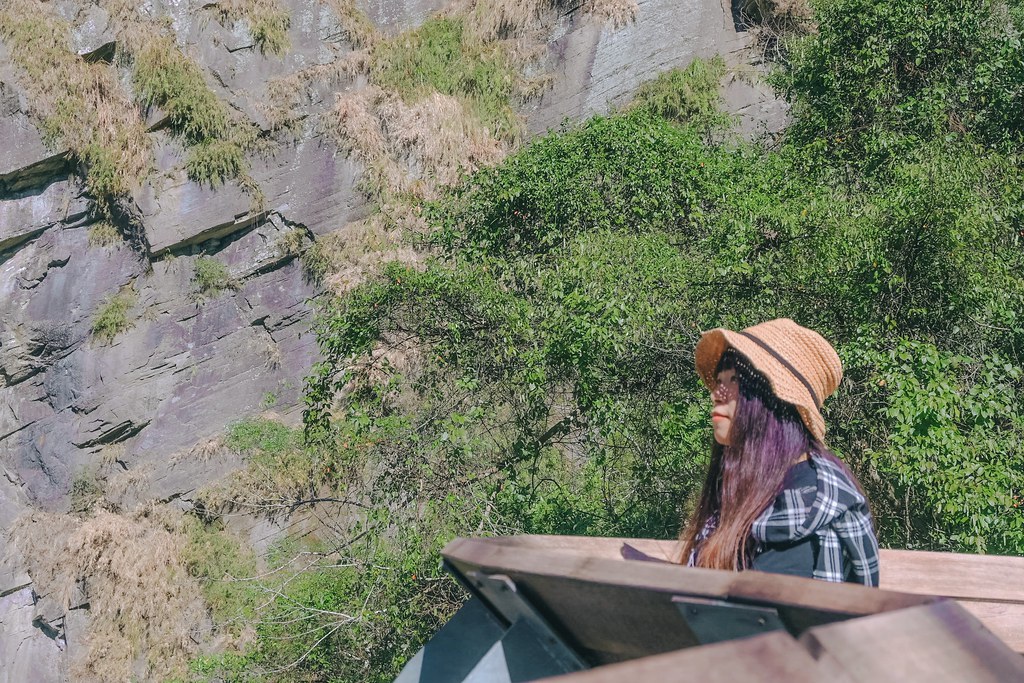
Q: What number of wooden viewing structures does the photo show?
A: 1